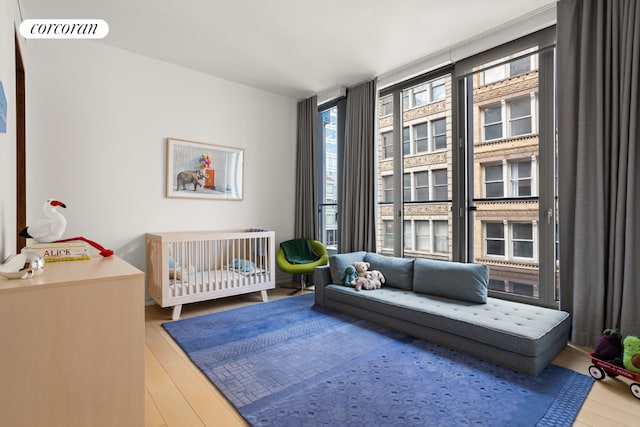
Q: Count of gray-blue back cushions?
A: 3